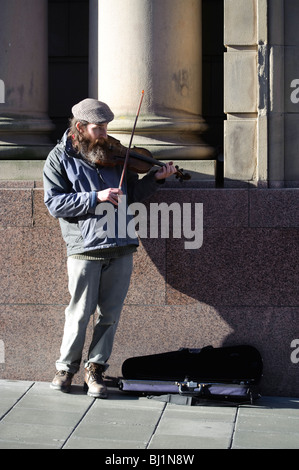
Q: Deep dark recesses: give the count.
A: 2